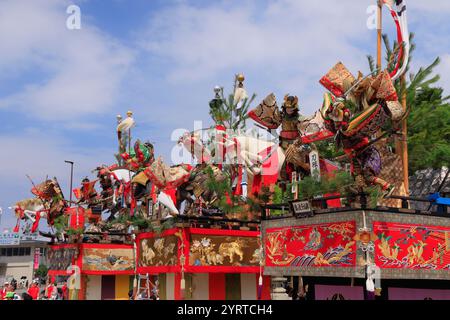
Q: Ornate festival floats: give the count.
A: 3